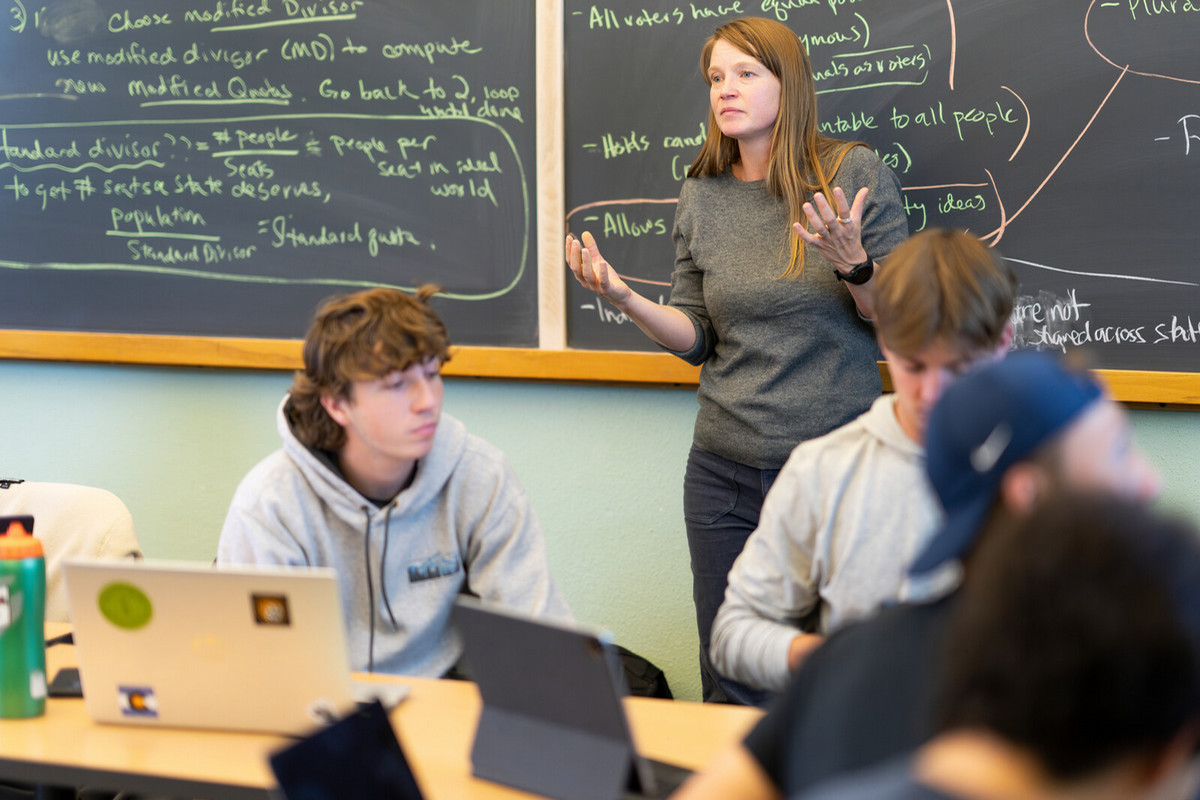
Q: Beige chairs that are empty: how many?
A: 1